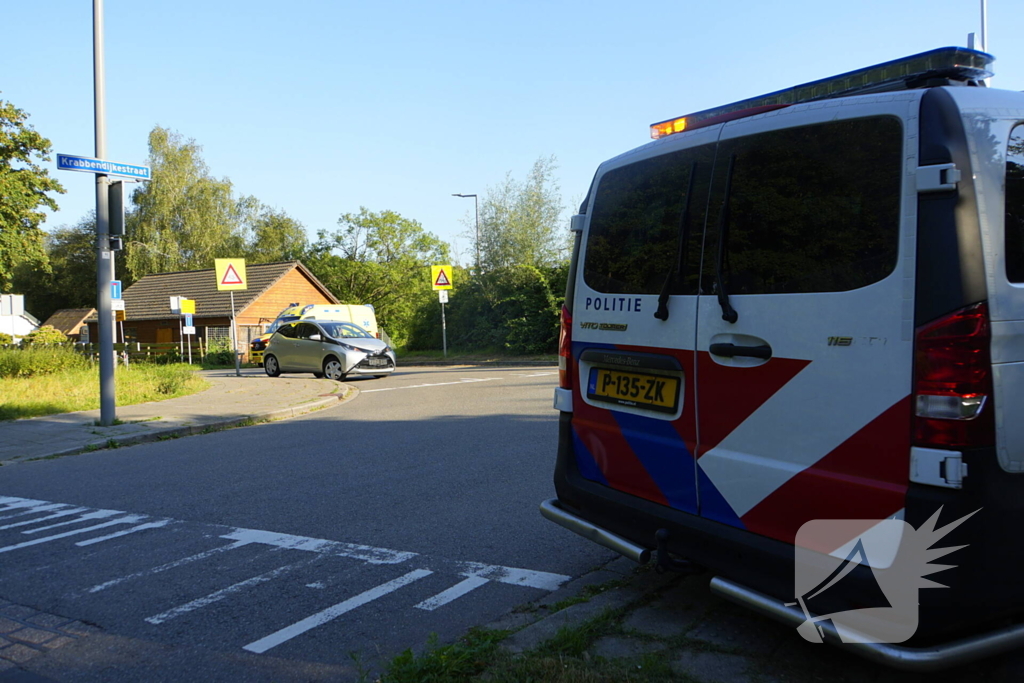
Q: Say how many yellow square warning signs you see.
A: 2